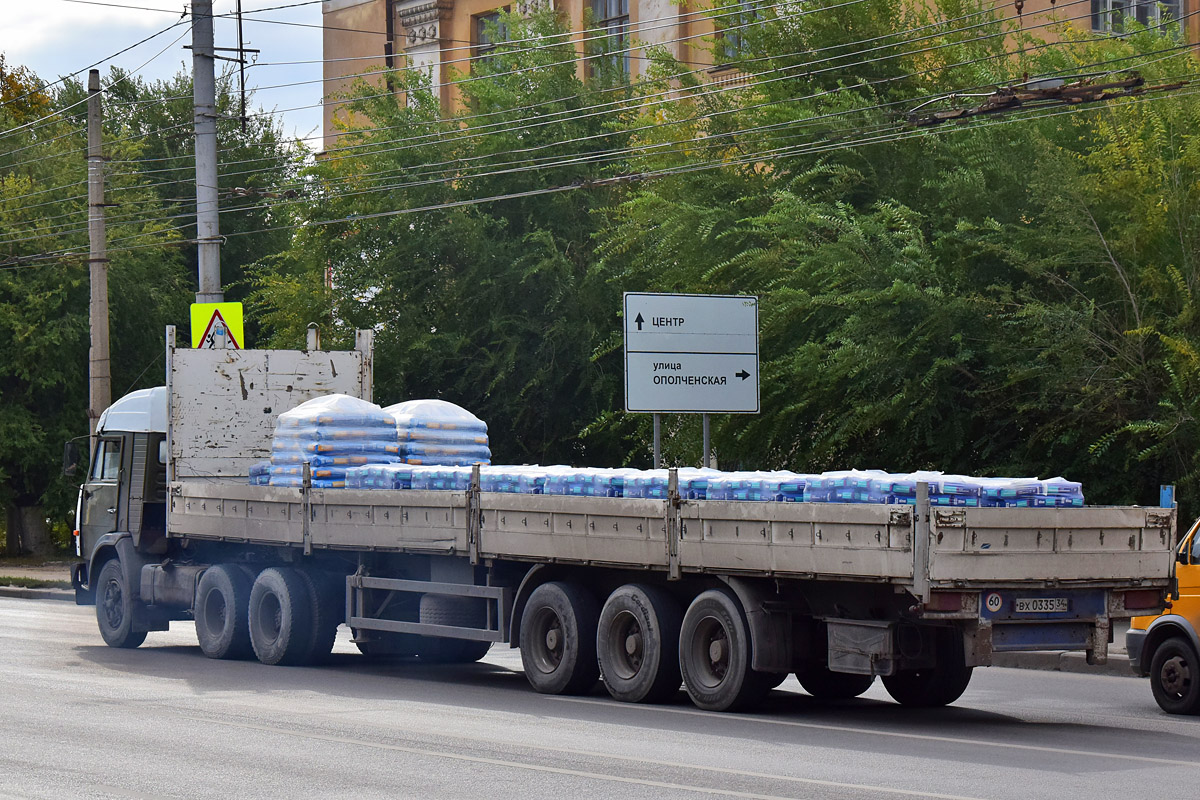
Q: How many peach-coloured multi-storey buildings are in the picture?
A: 1